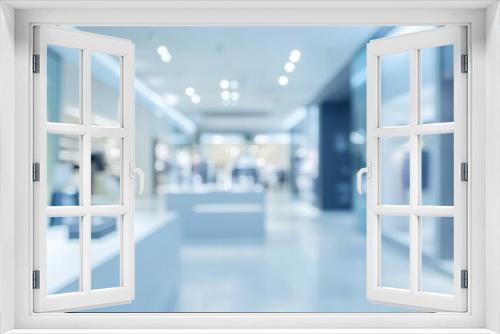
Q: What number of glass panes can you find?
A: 12